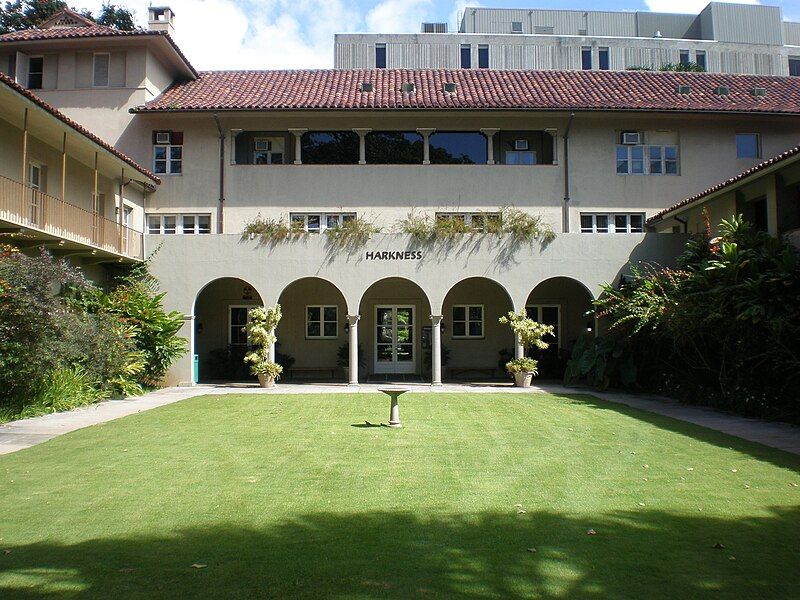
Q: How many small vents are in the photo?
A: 6